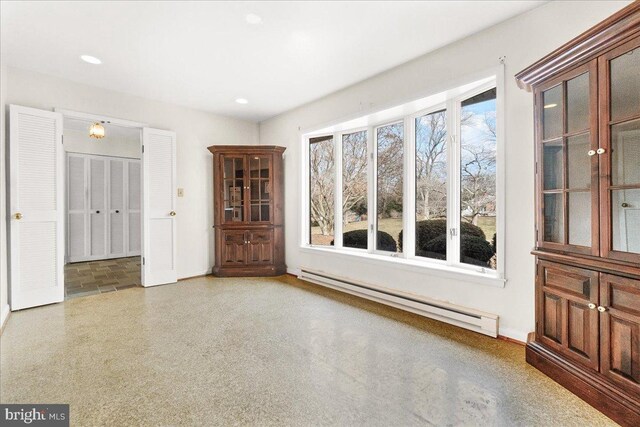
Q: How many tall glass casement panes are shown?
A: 5